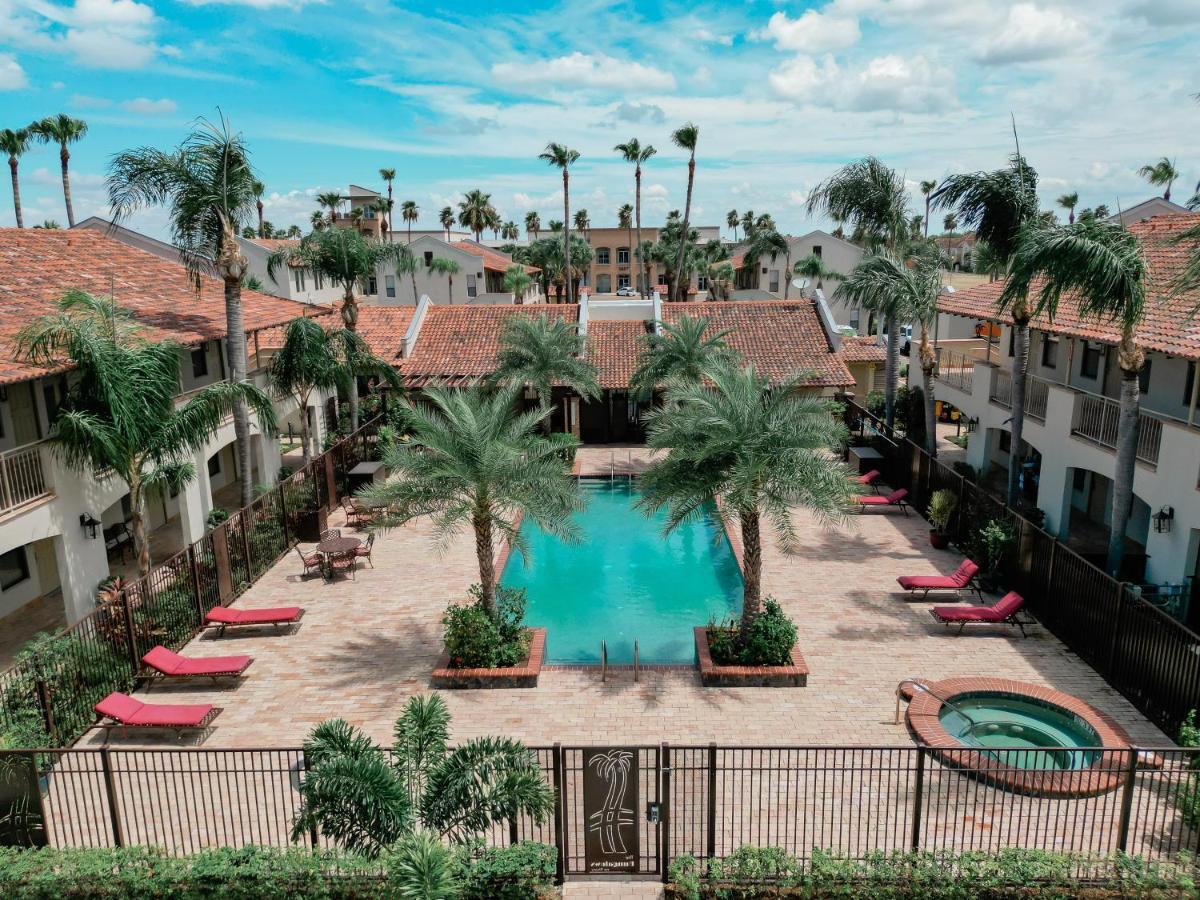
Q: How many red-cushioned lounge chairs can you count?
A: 7